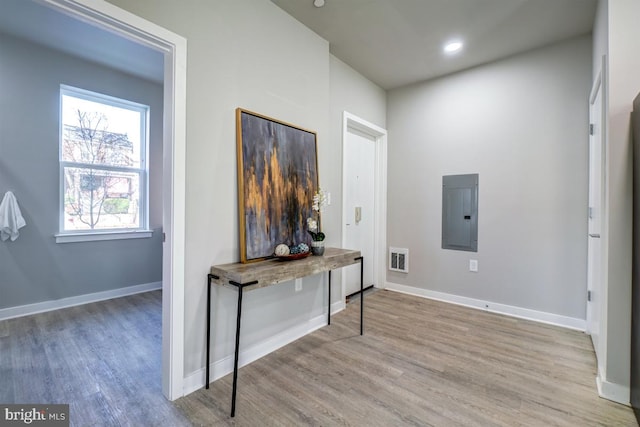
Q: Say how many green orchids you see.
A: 0